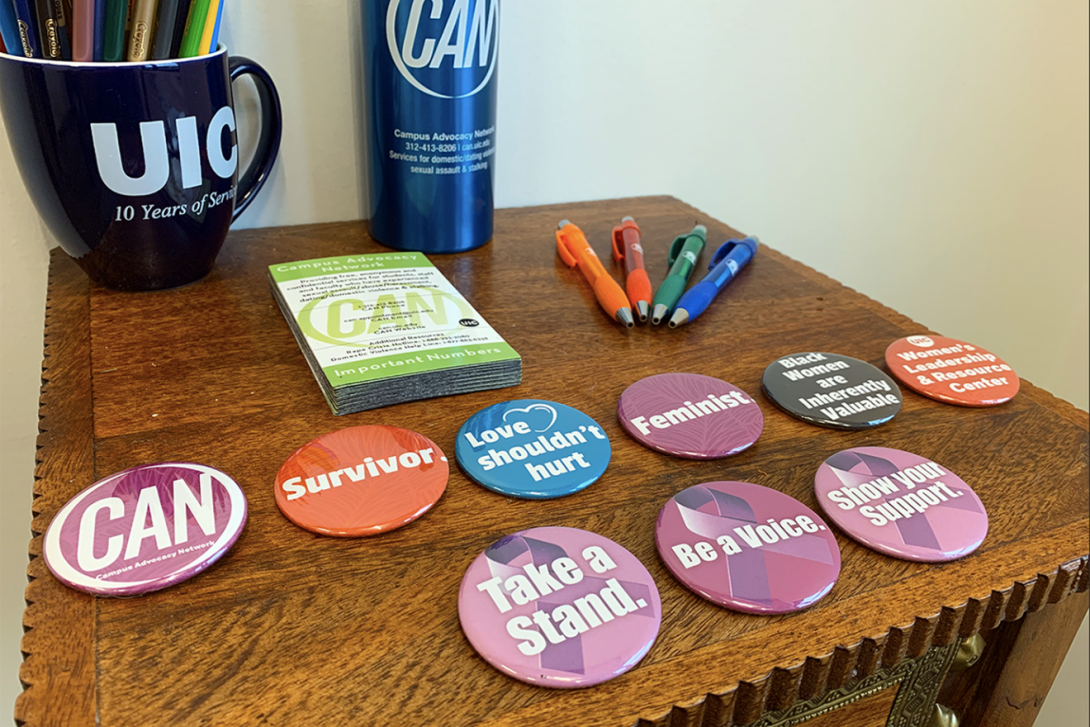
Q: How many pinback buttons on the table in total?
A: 9